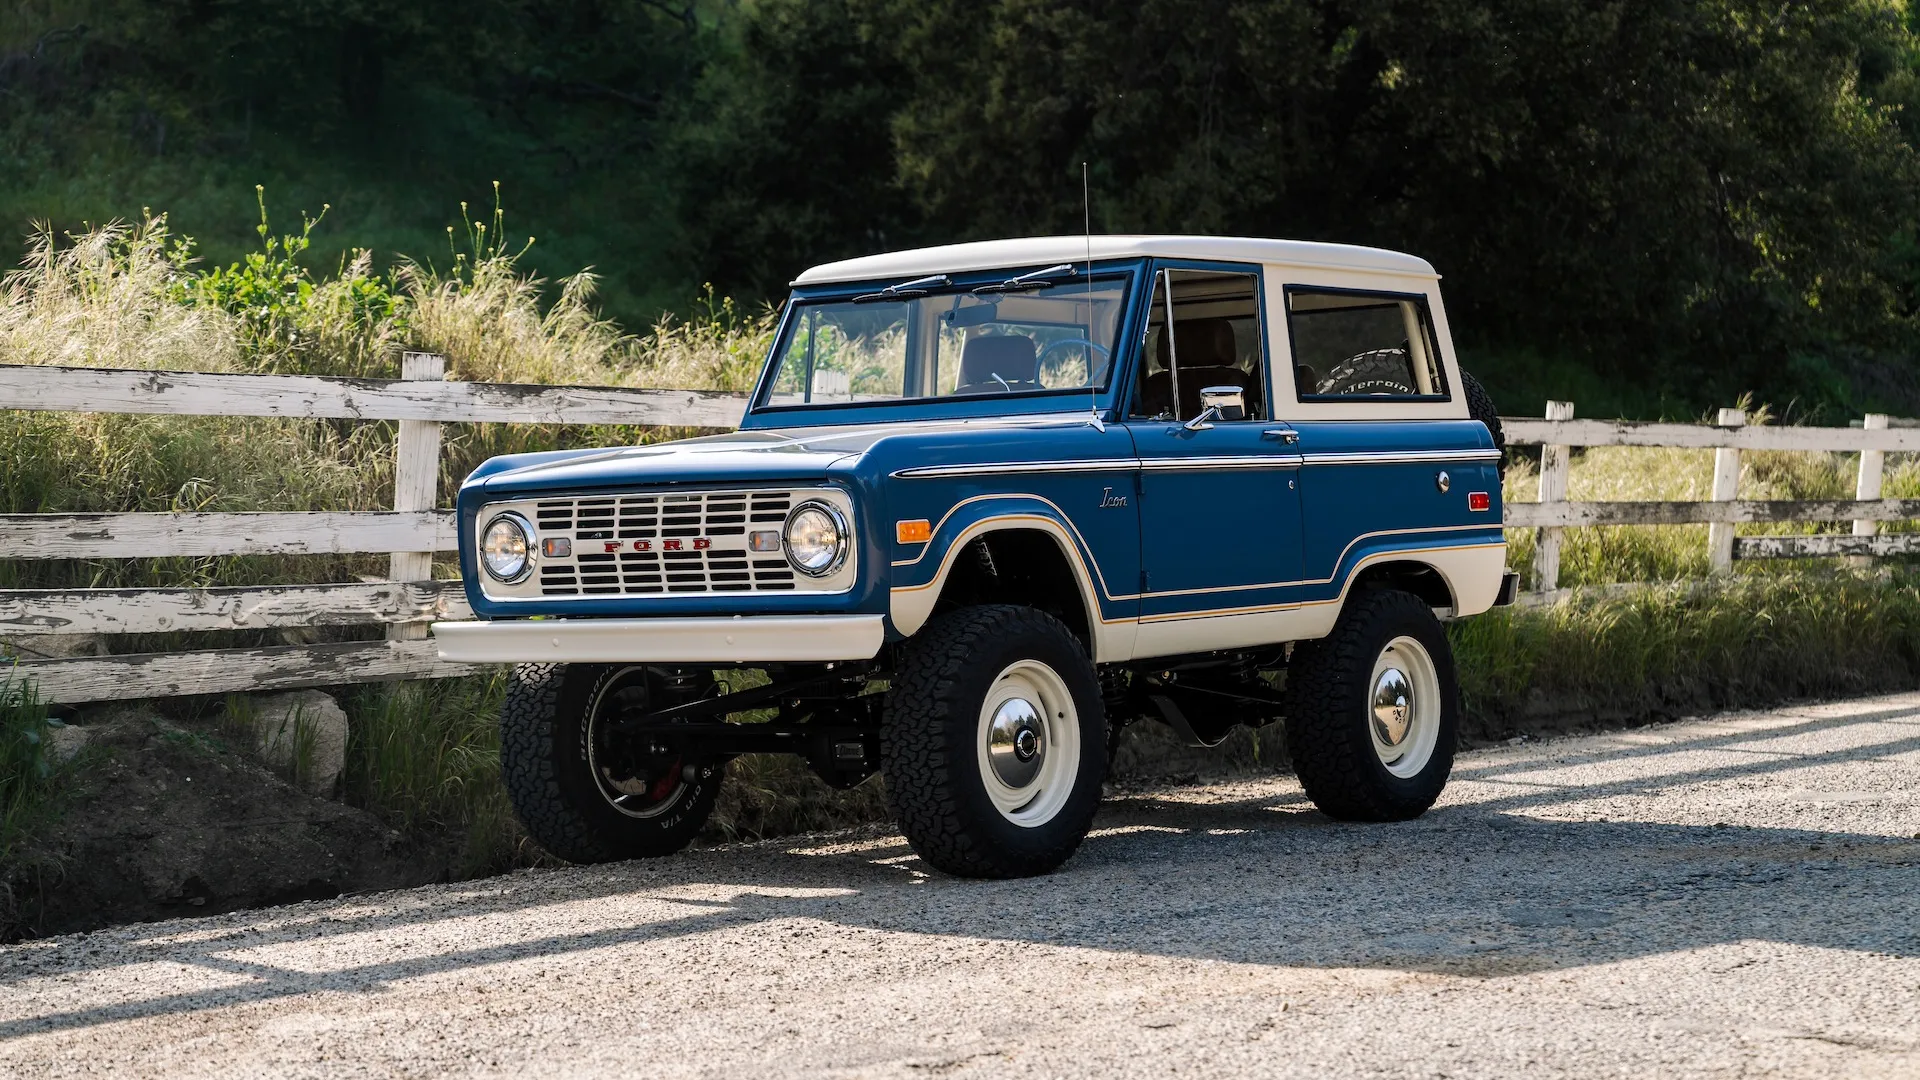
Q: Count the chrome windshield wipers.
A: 2